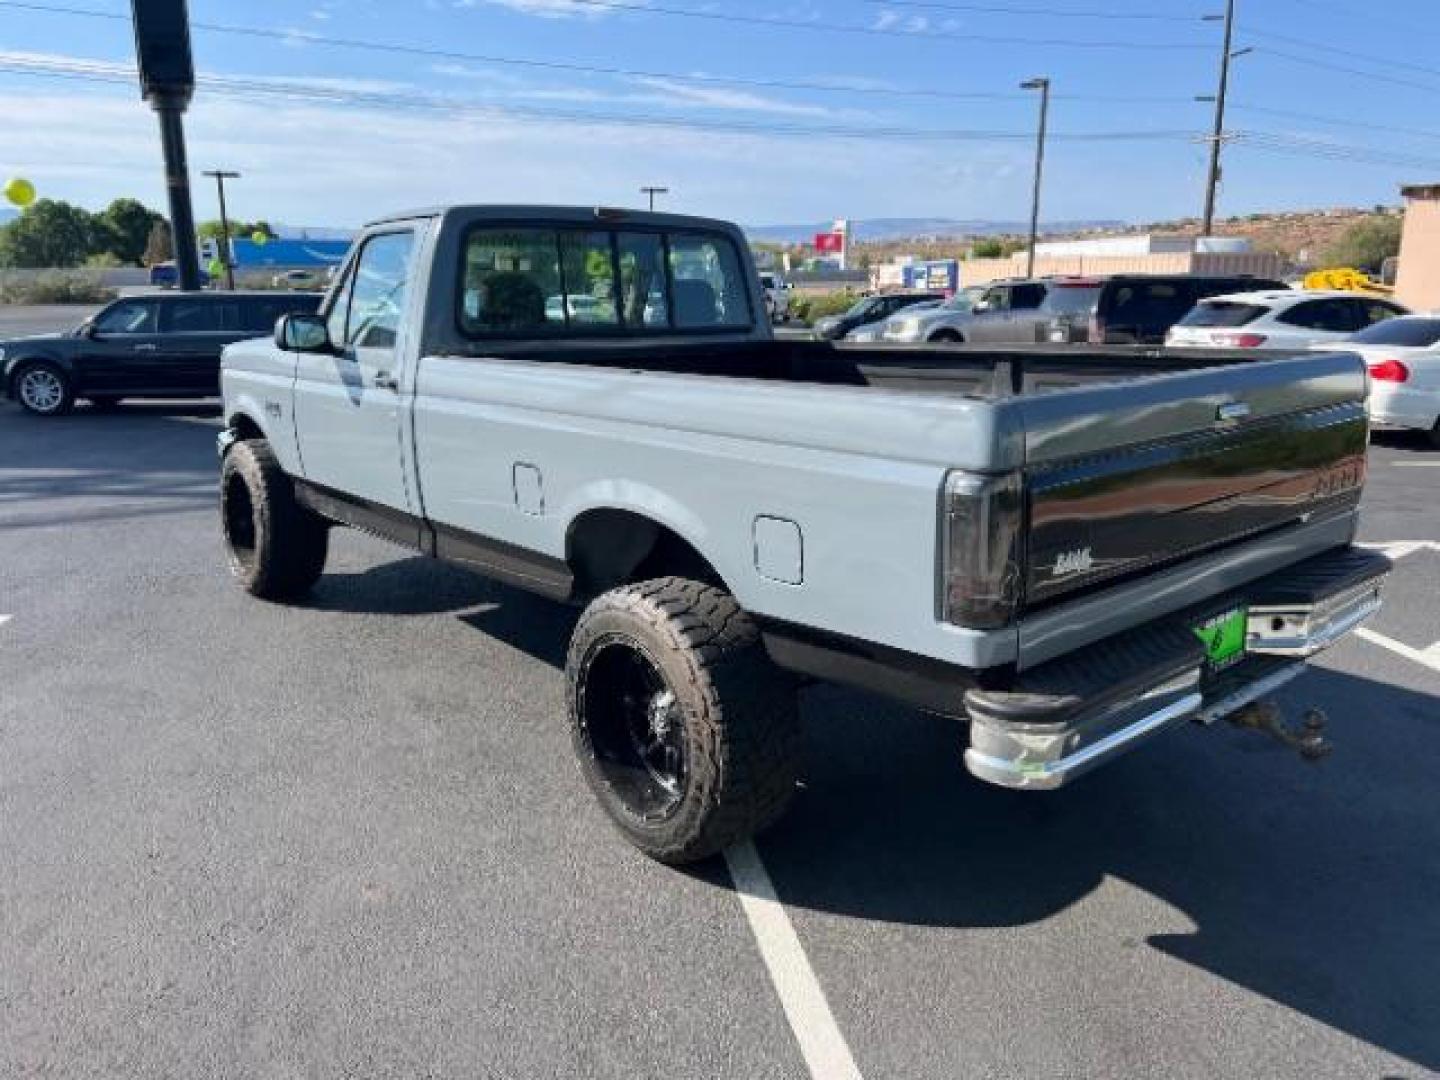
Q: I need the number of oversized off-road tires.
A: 2